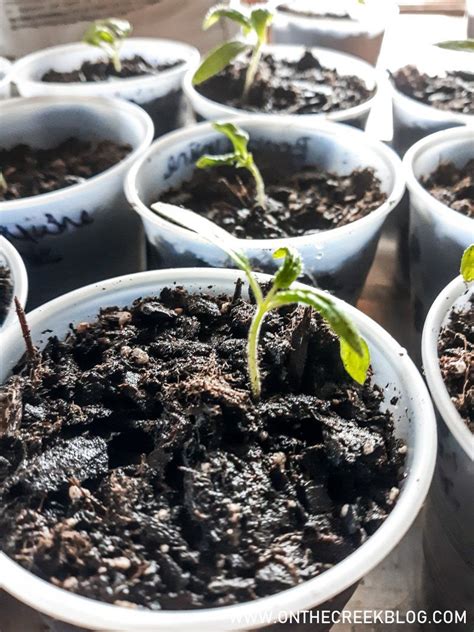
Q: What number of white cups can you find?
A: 11